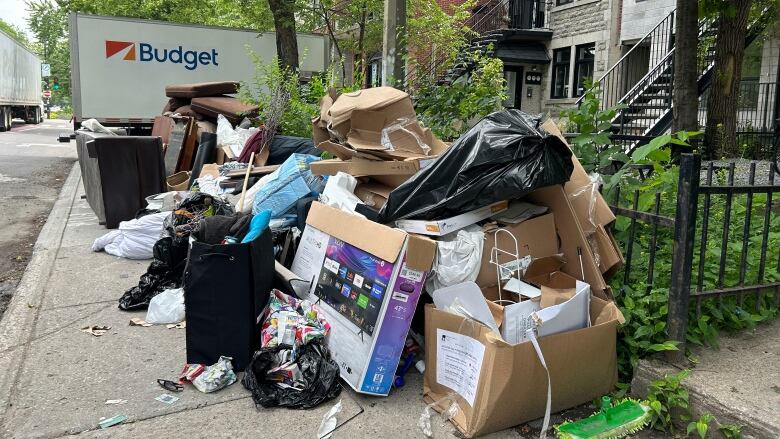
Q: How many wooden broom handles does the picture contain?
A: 1